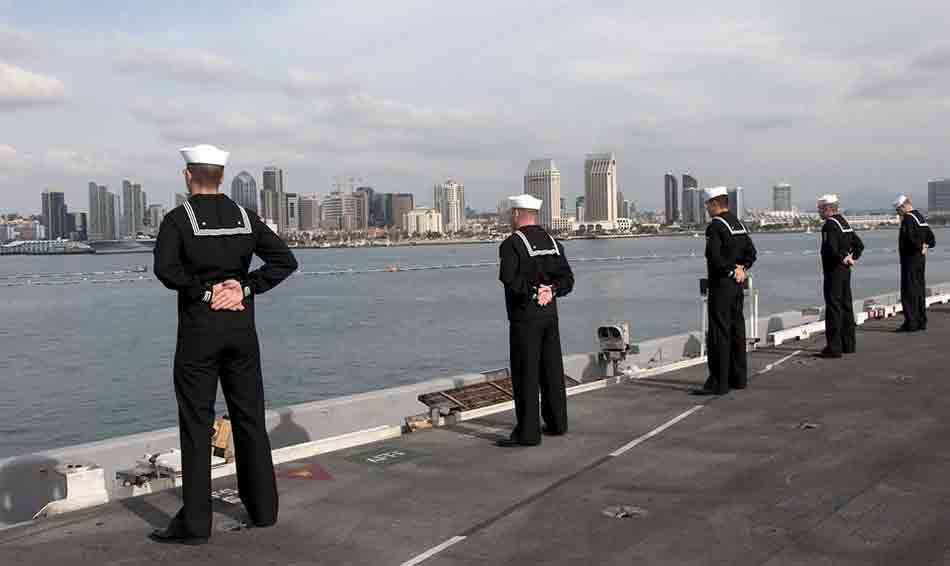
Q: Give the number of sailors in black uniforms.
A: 5